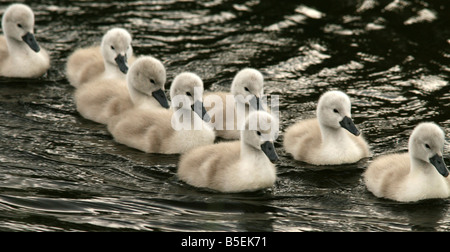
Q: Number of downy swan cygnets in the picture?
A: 8